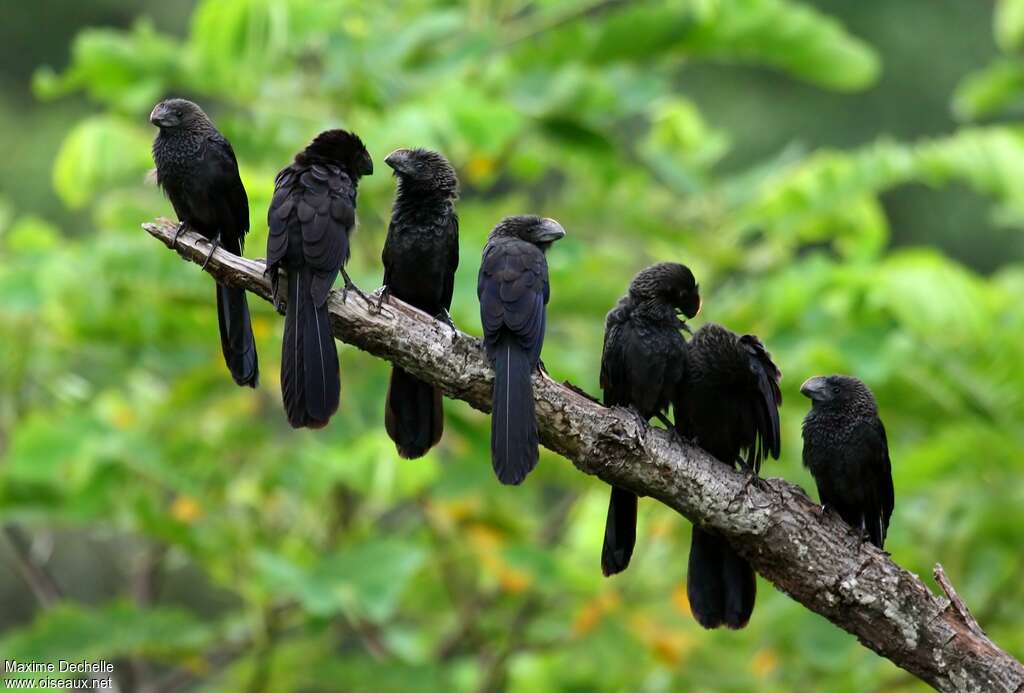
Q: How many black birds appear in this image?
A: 7